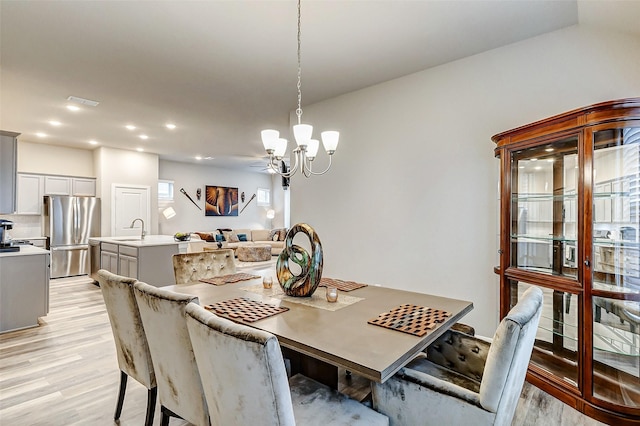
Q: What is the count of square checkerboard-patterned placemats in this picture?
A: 4